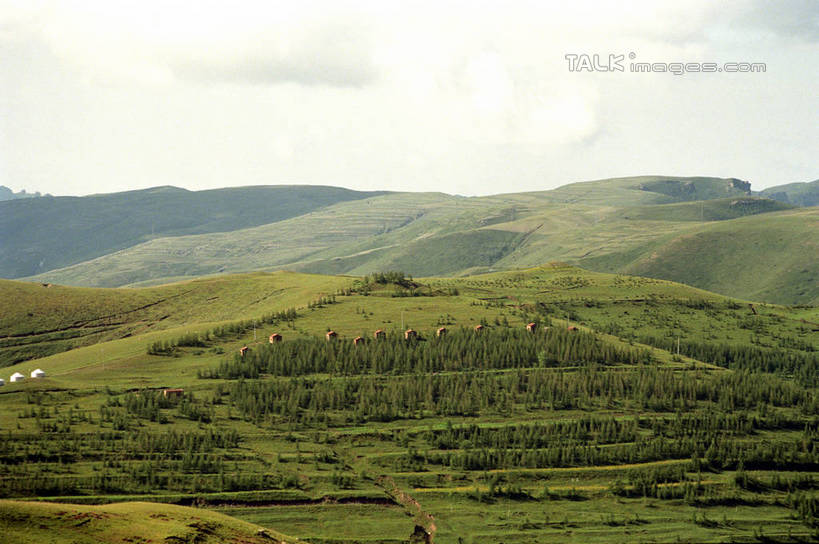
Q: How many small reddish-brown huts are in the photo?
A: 11